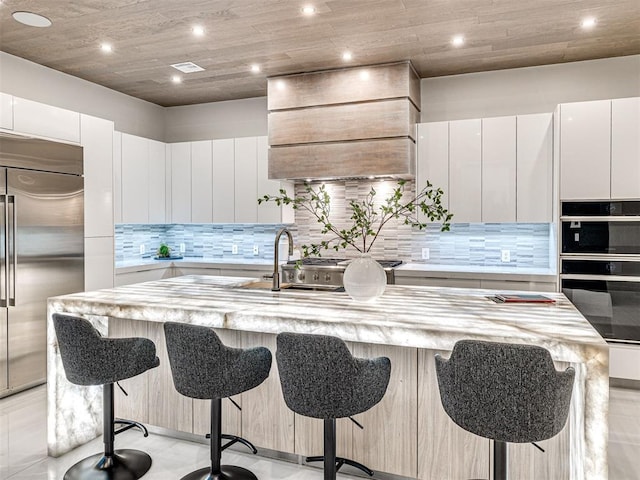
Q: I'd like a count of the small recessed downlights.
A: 8